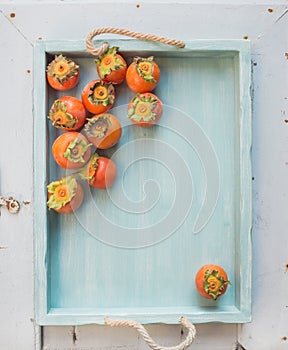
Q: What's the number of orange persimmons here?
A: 11